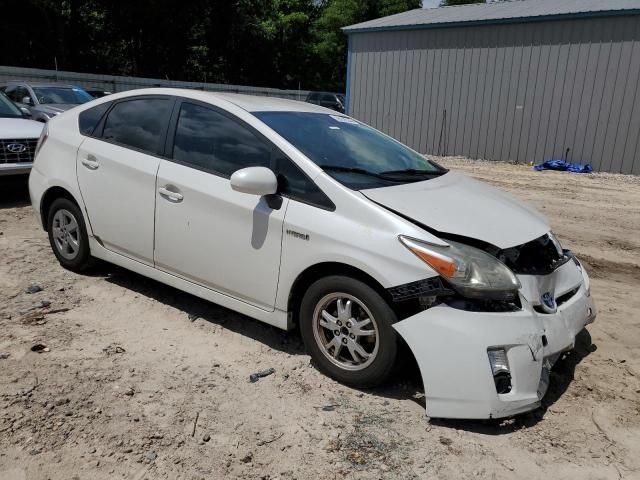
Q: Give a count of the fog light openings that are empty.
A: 1